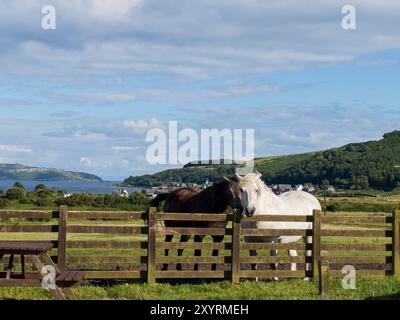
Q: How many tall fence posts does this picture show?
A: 5